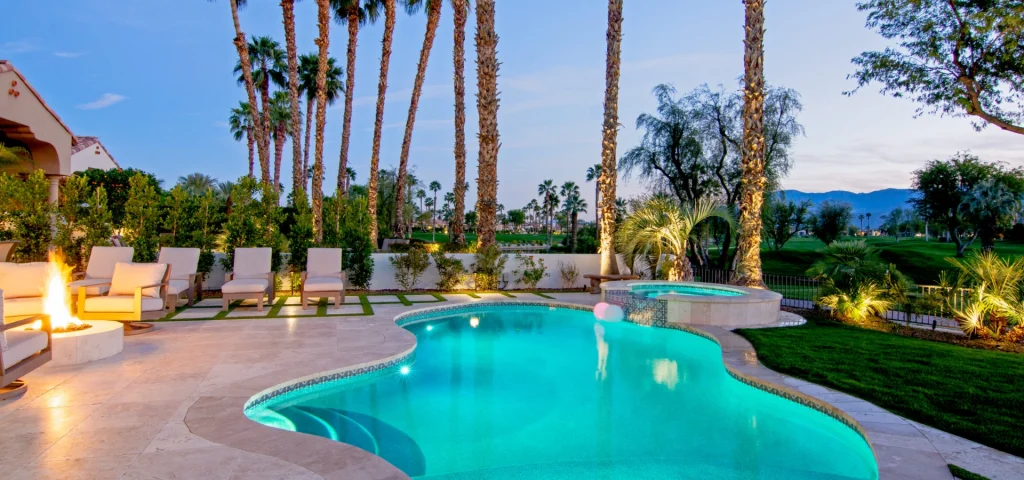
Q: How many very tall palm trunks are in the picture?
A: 10